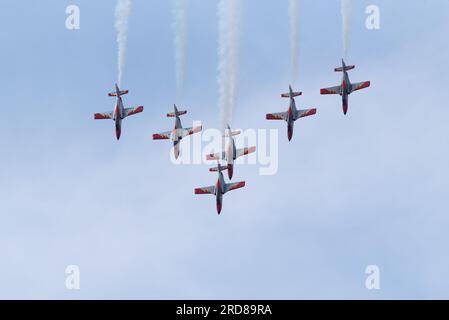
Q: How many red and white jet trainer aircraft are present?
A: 6